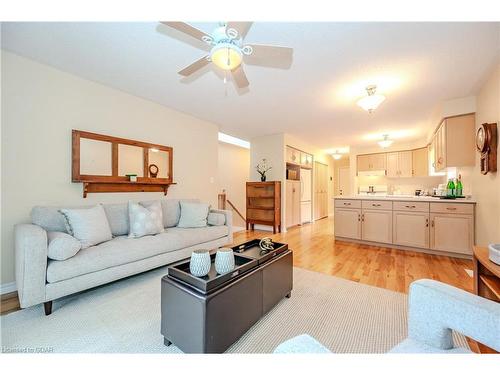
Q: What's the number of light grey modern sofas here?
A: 1